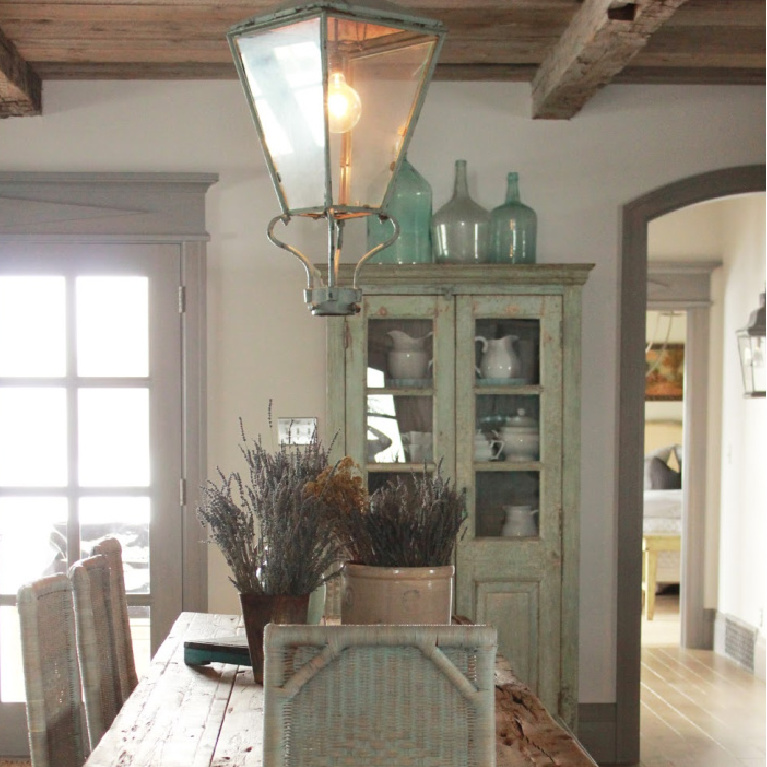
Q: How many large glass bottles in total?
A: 3